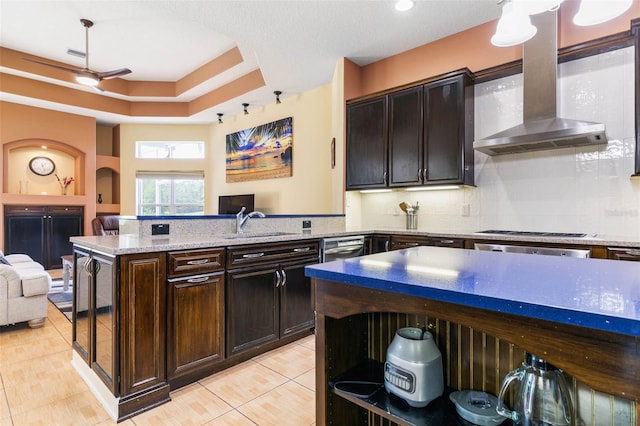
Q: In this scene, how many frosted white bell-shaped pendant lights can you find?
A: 3